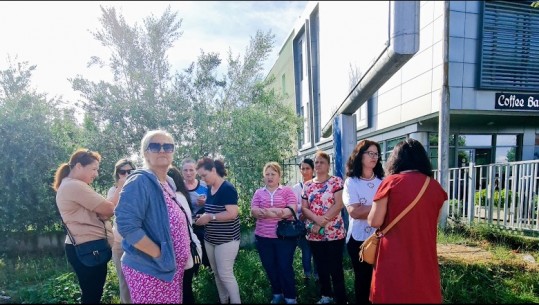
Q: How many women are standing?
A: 11